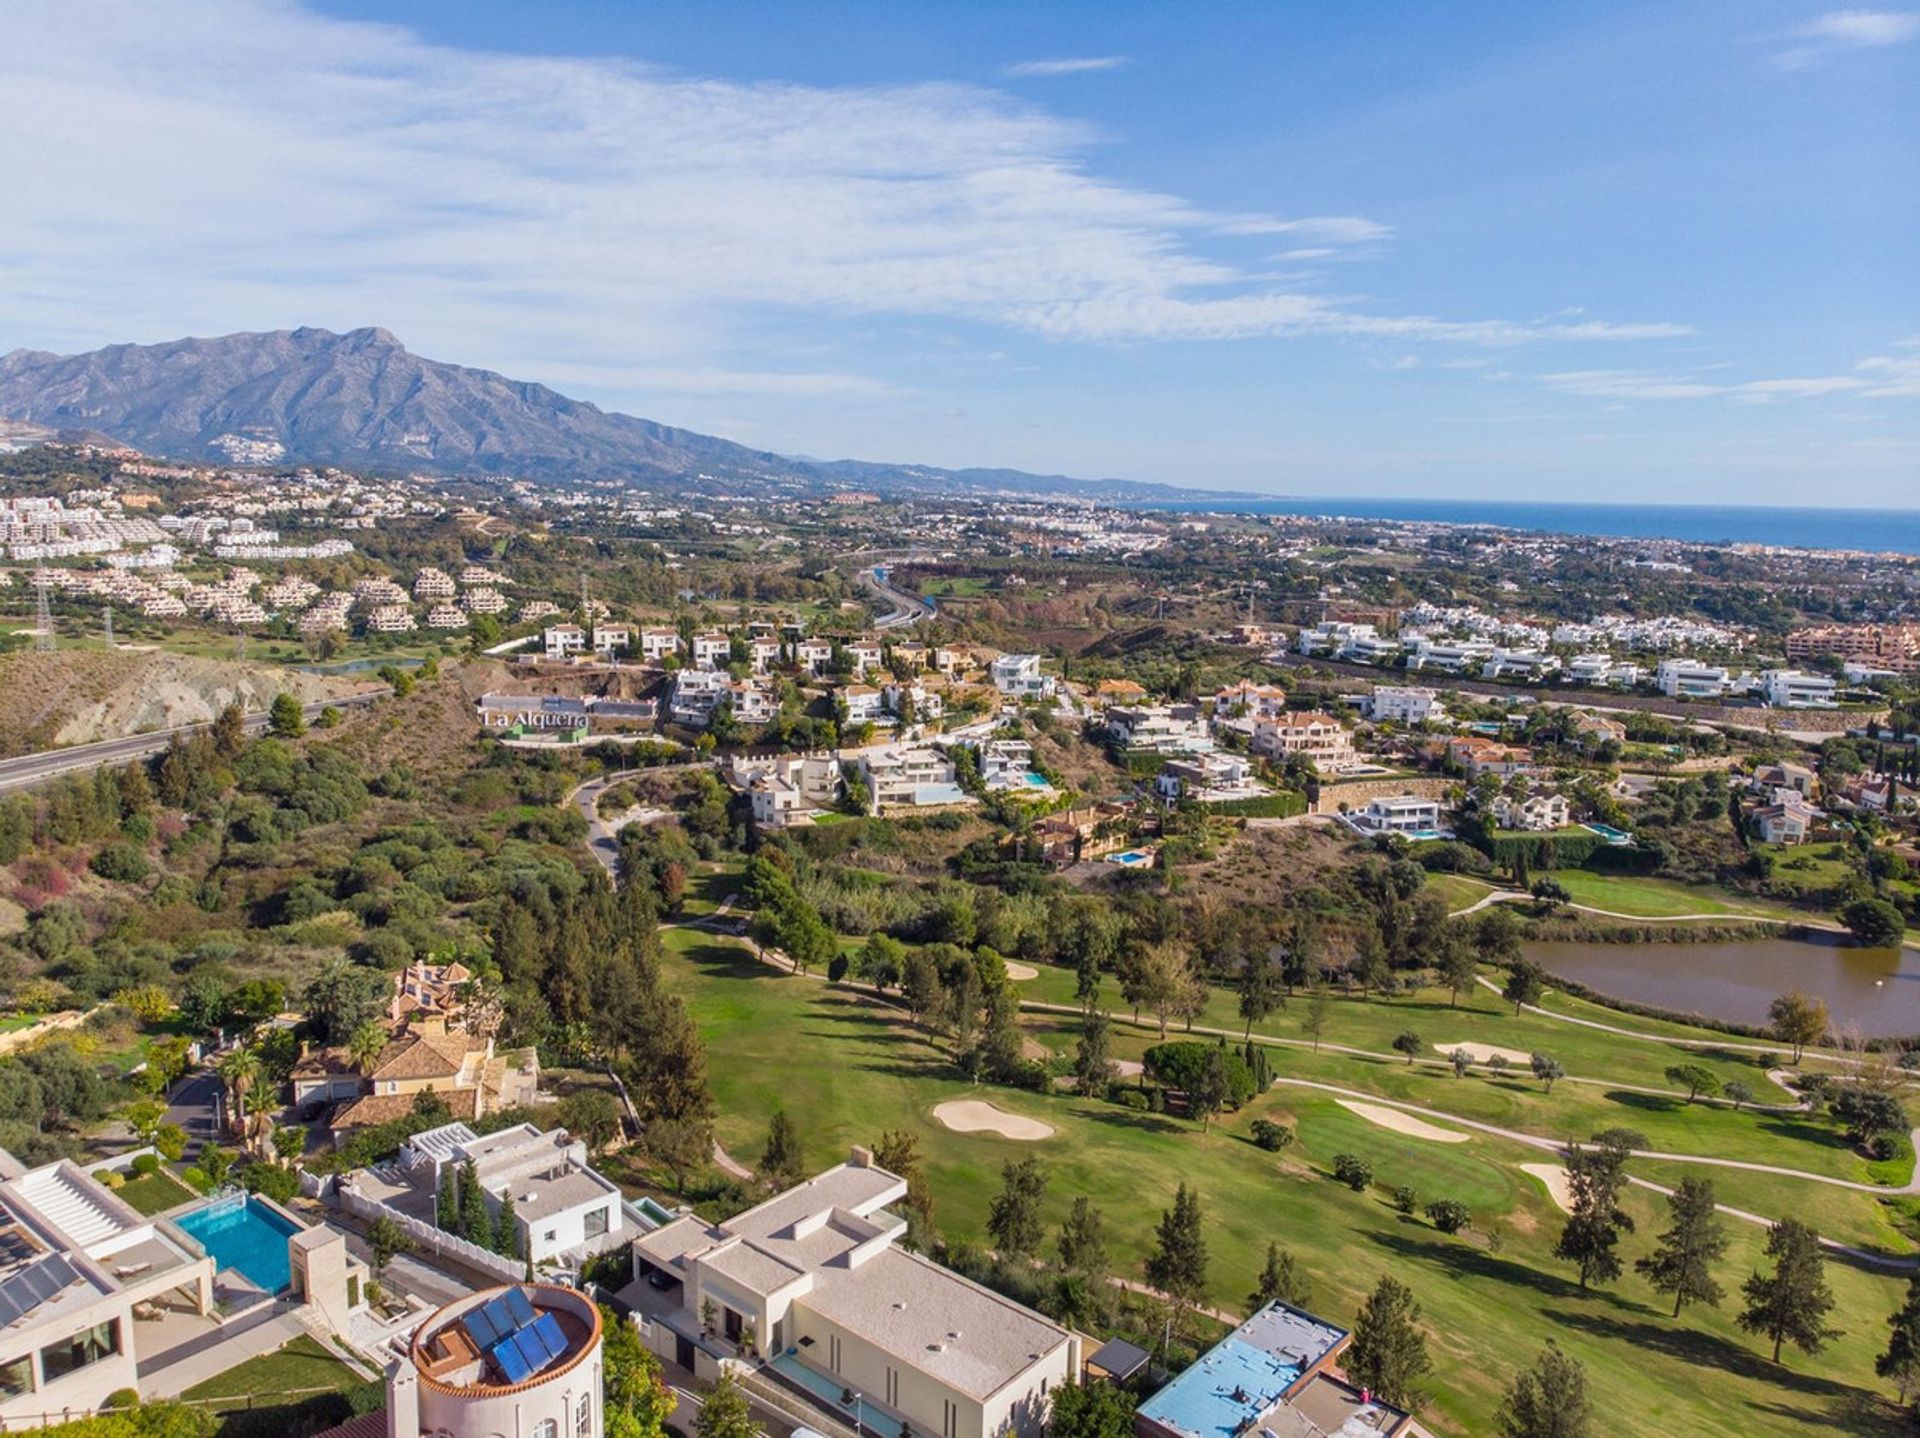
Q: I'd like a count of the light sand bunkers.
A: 5